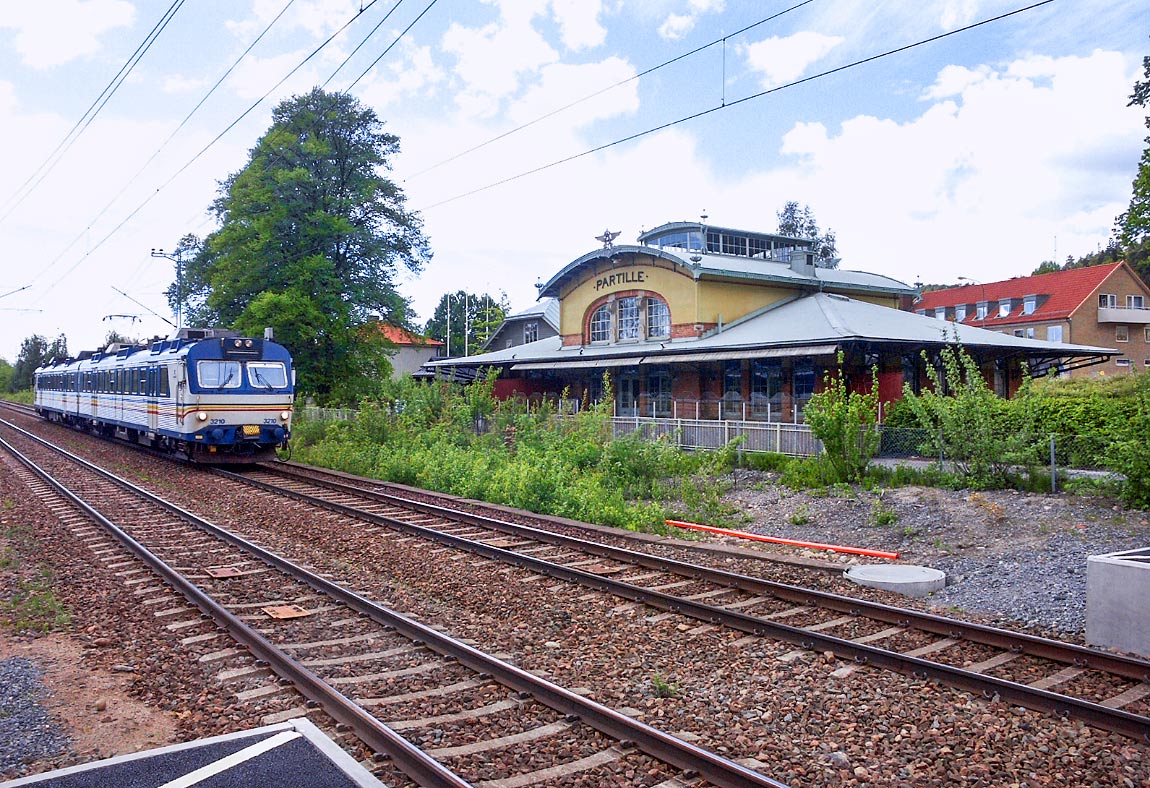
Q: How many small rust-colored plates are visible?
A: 4